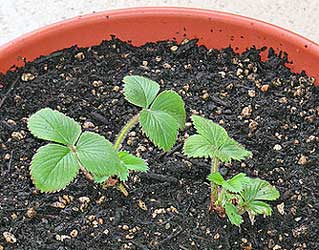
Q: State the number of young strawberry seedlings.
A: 2